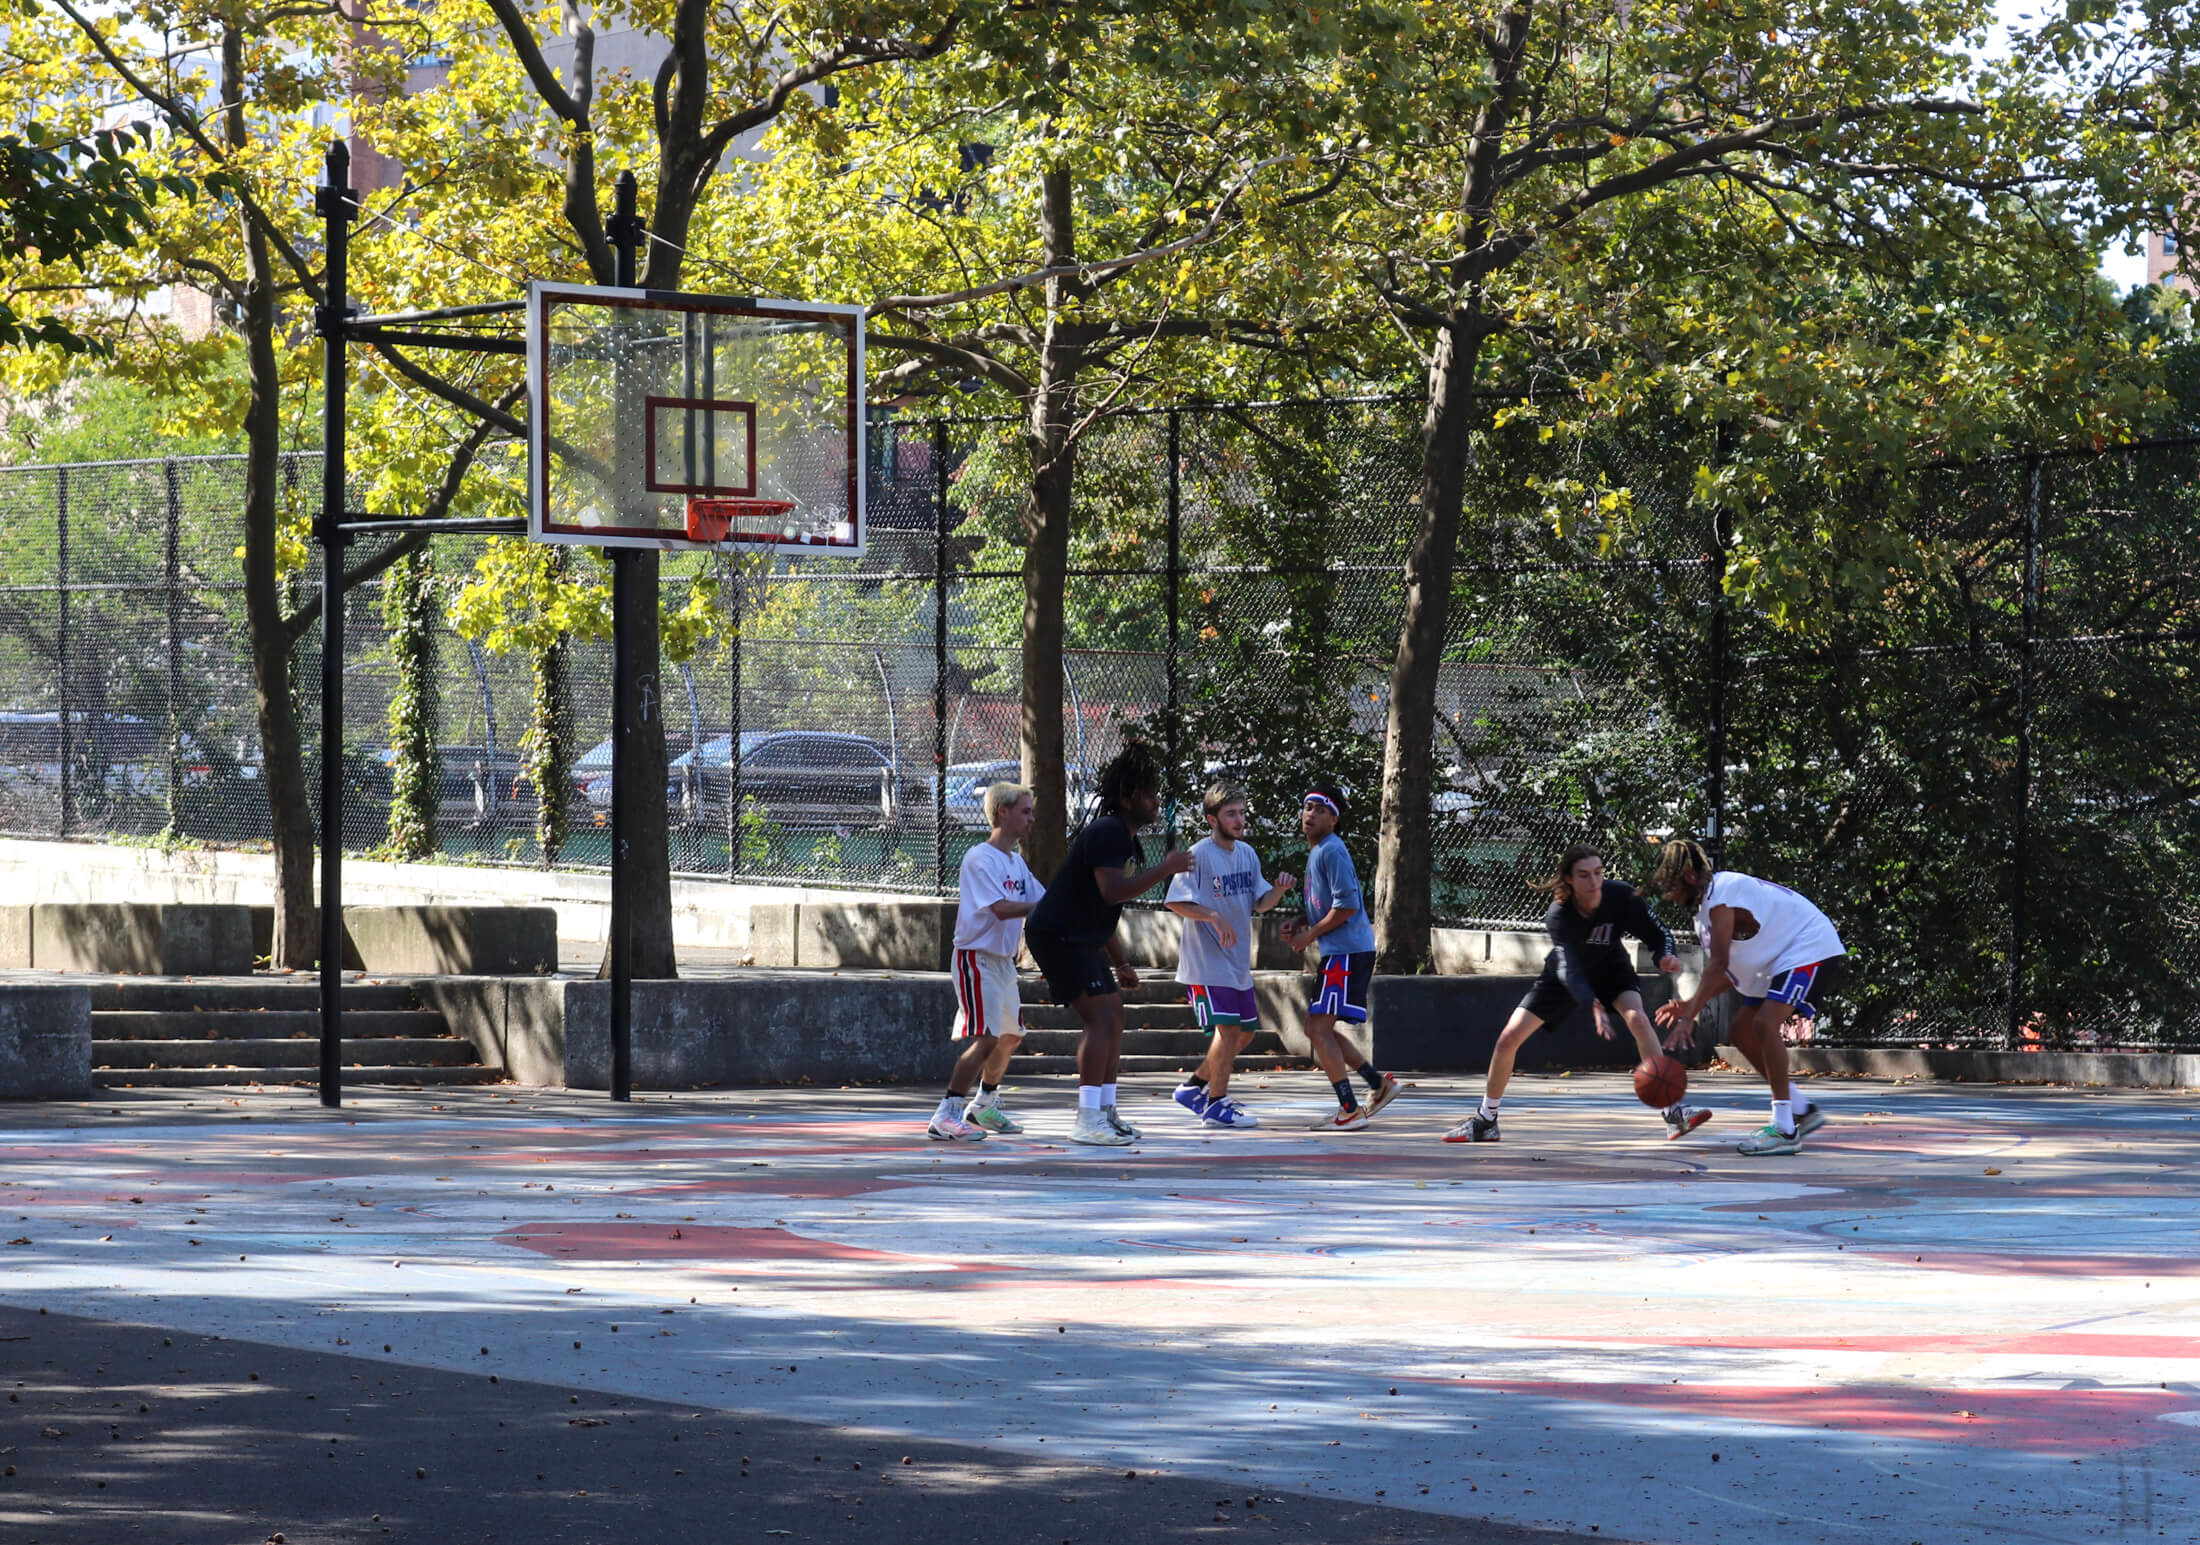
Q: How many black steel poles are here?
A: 2